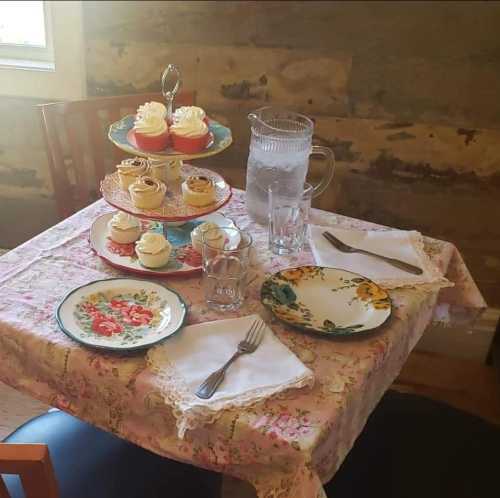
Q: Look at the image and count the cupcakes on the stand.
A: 11